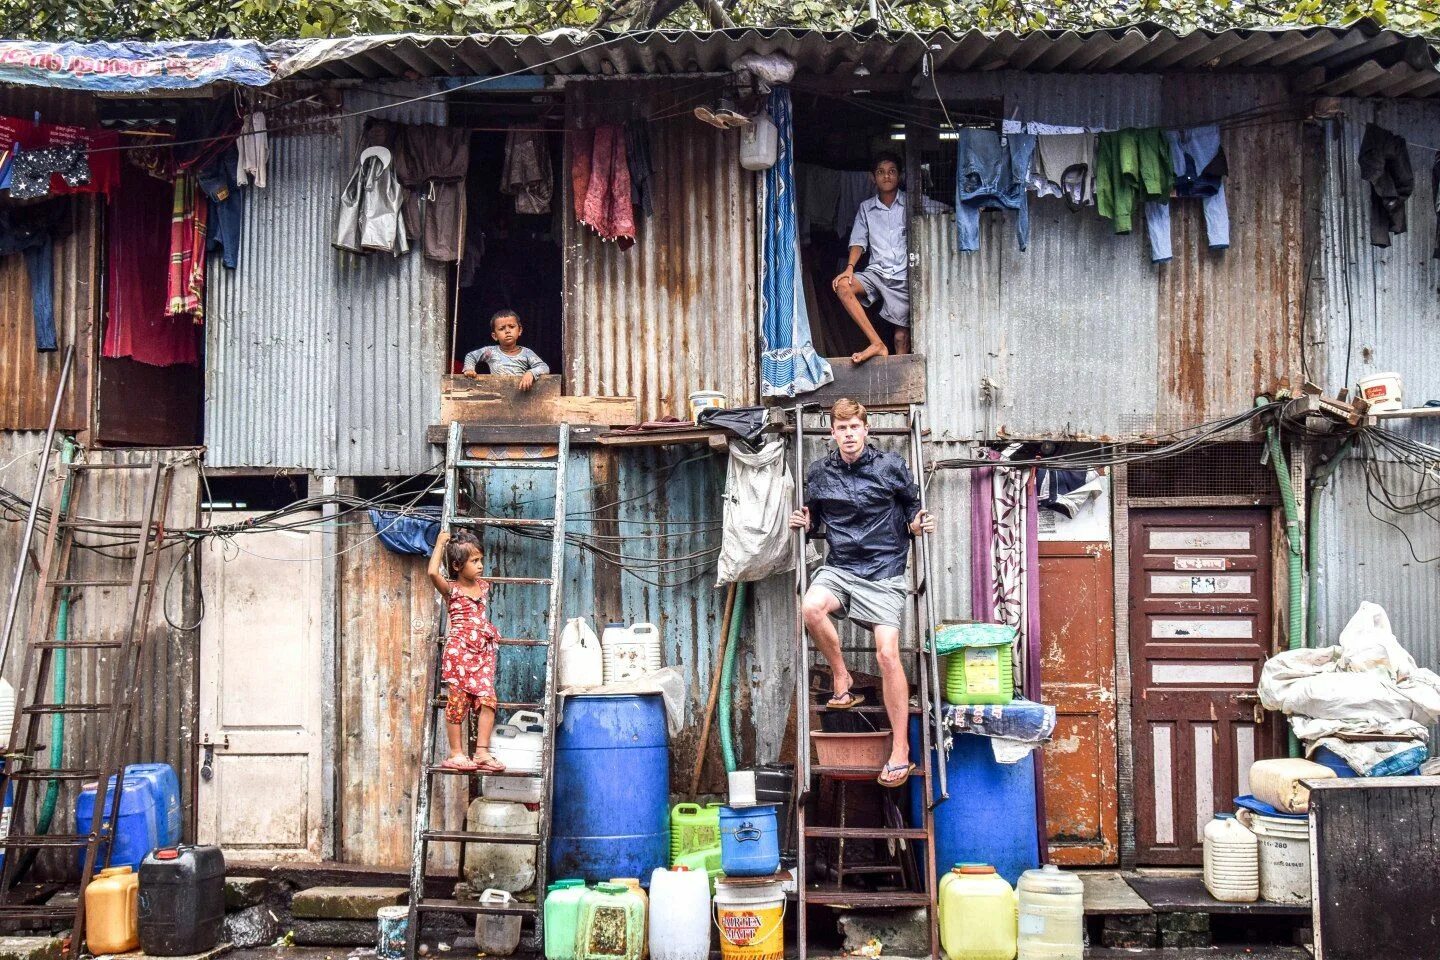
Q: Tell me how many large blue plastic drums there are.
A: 2